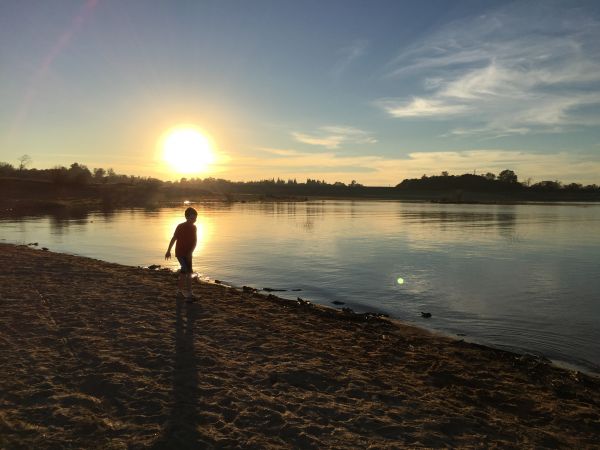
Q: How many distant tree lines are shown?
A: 2